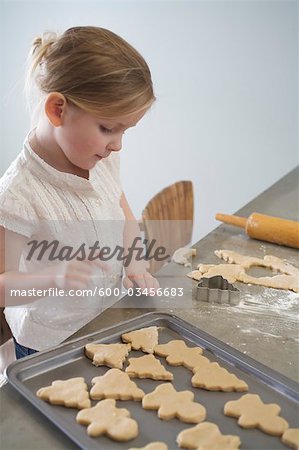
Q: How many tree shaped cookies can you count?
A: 6